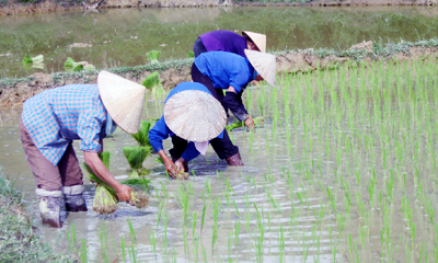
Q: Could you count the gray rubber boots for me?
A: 2